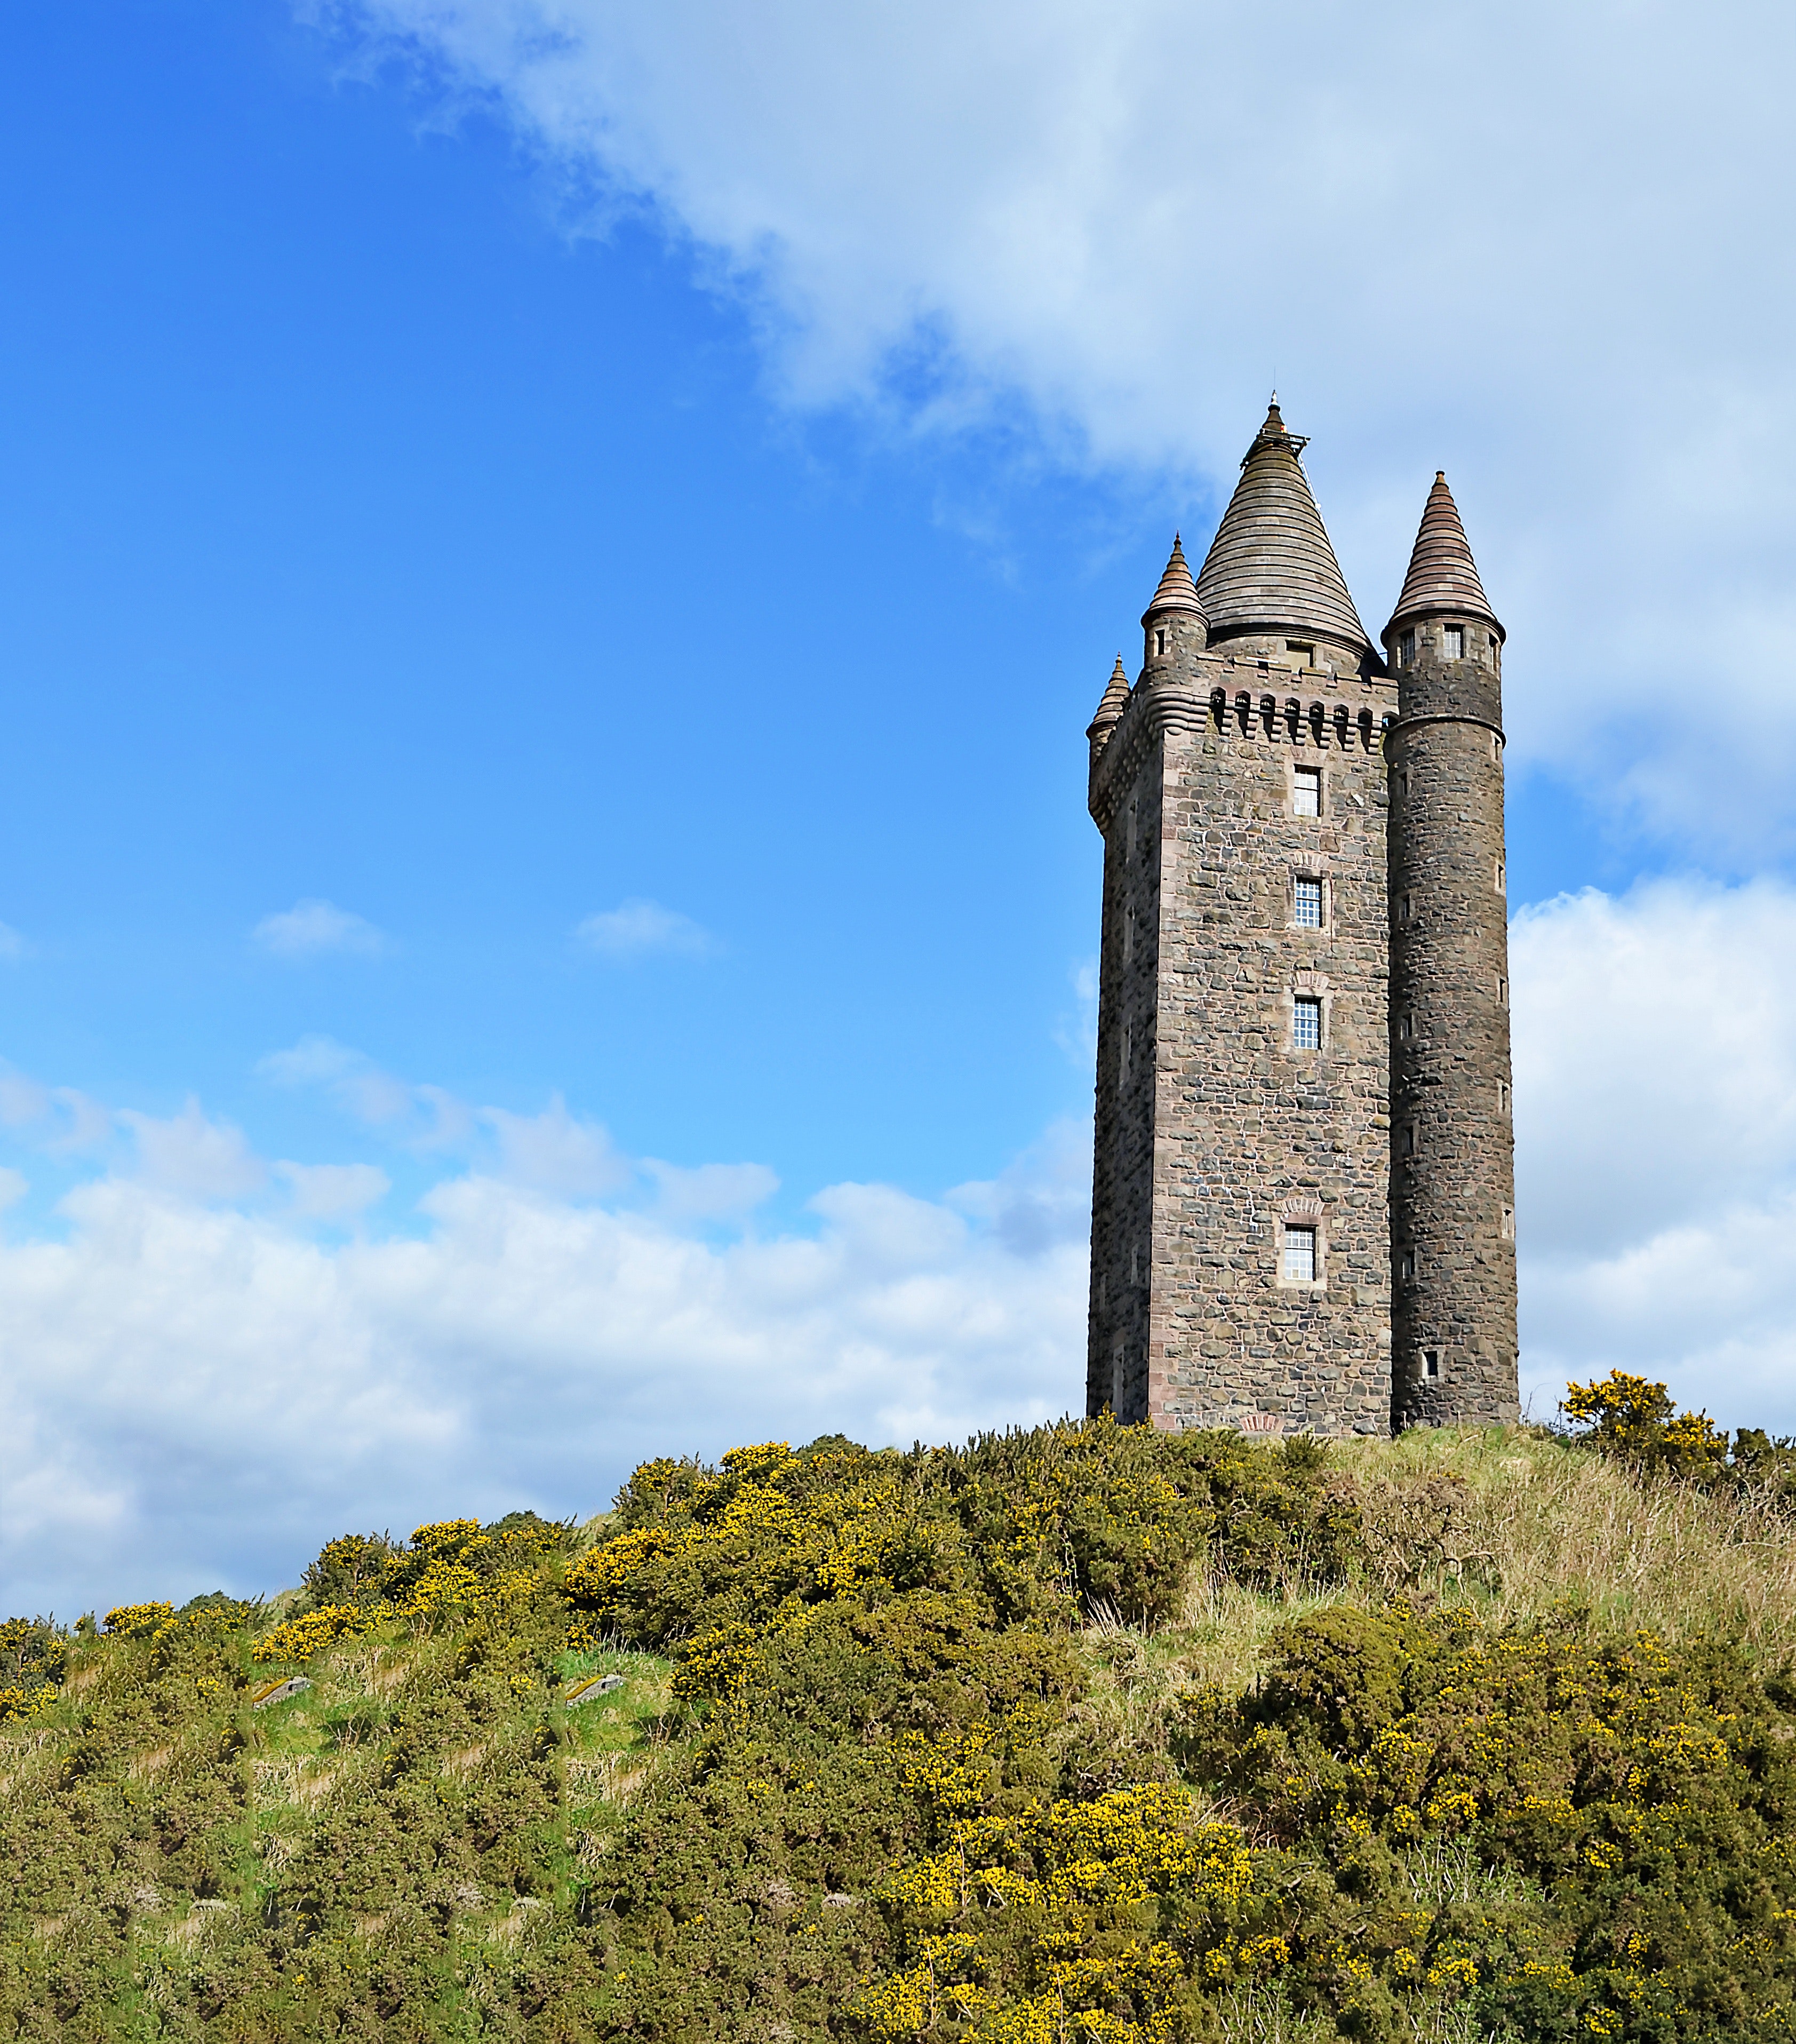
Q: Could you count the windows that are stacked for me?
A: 4